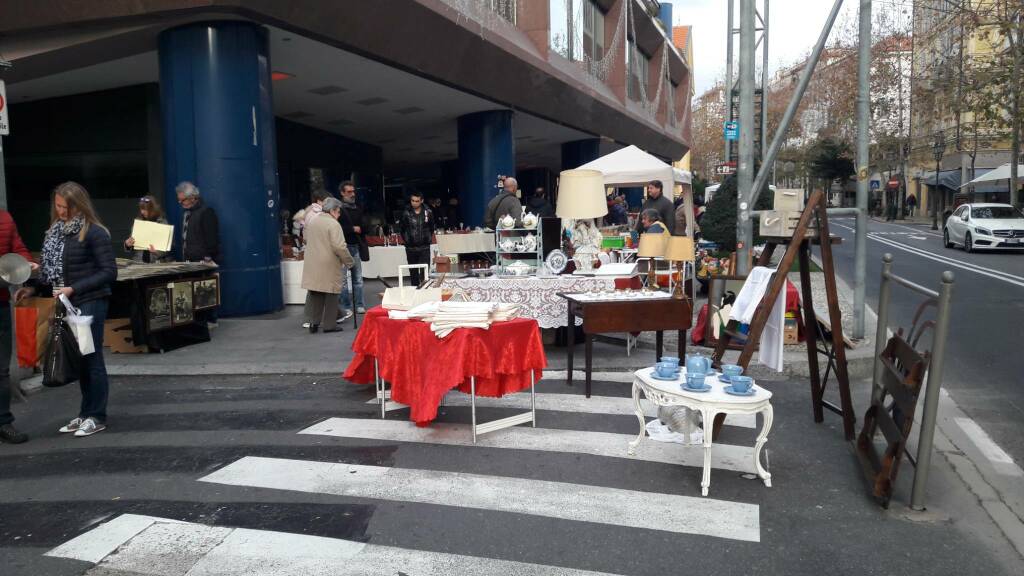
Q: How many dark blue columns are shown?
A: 3